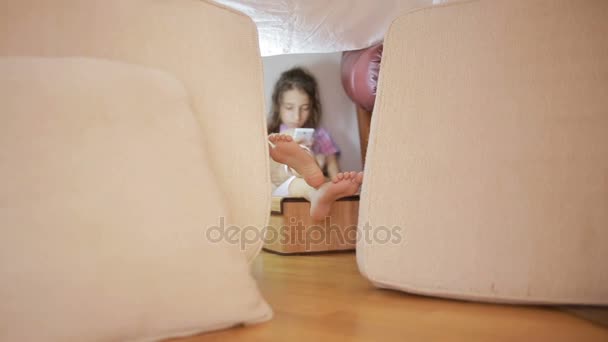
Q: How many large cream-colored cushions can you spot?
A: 3